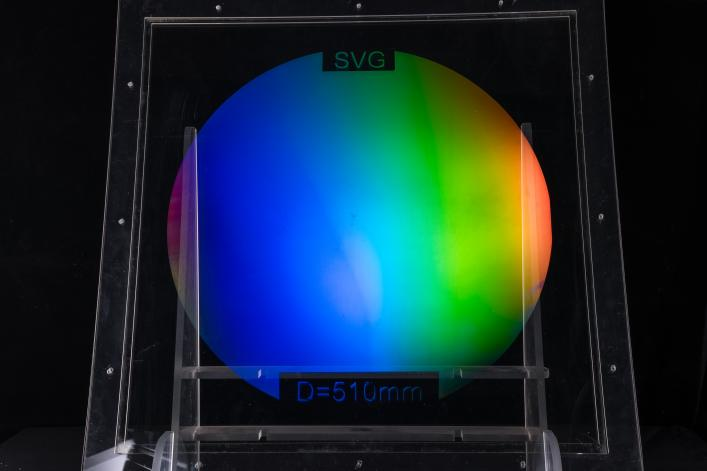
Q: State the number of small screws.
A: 12